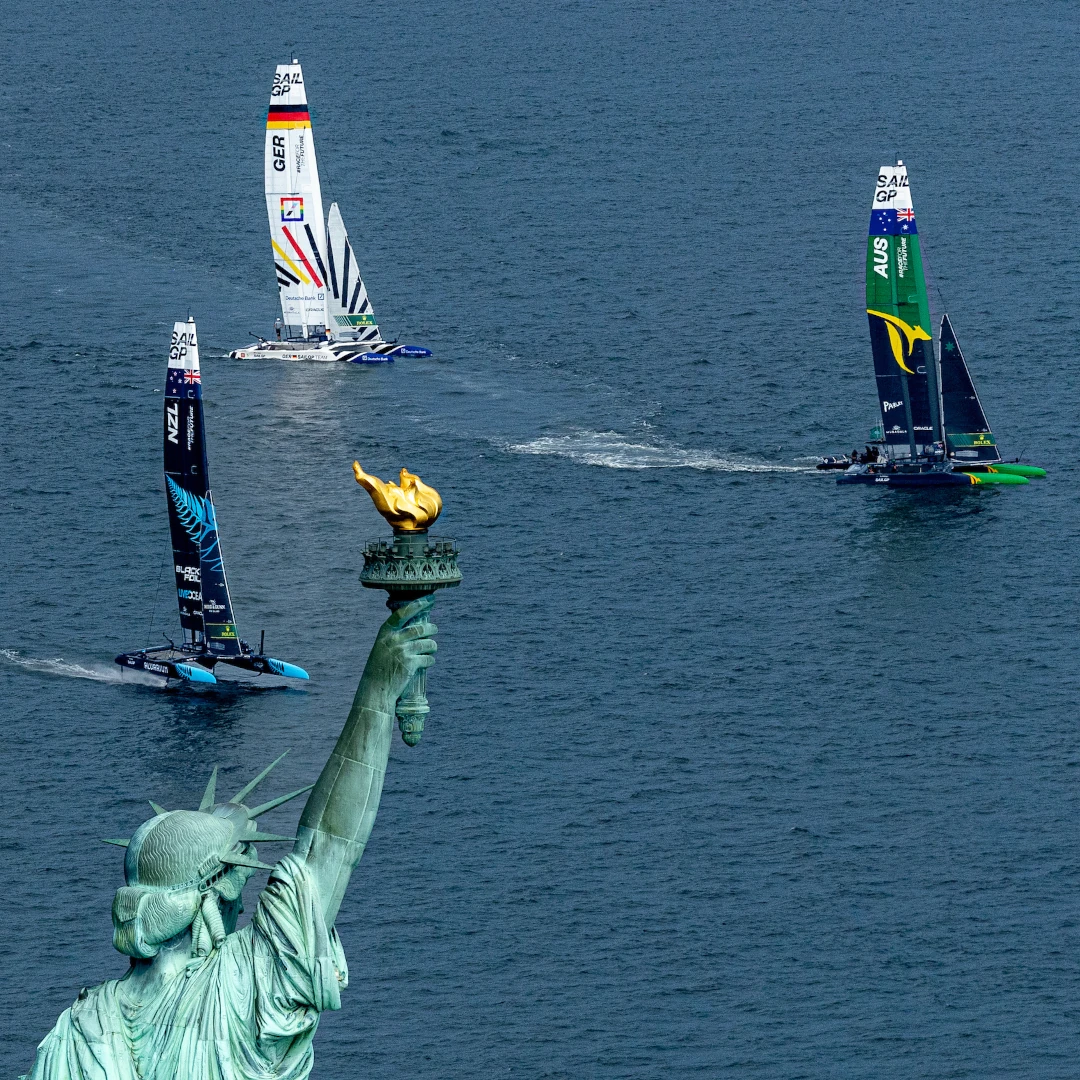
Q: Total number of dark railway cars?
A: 0